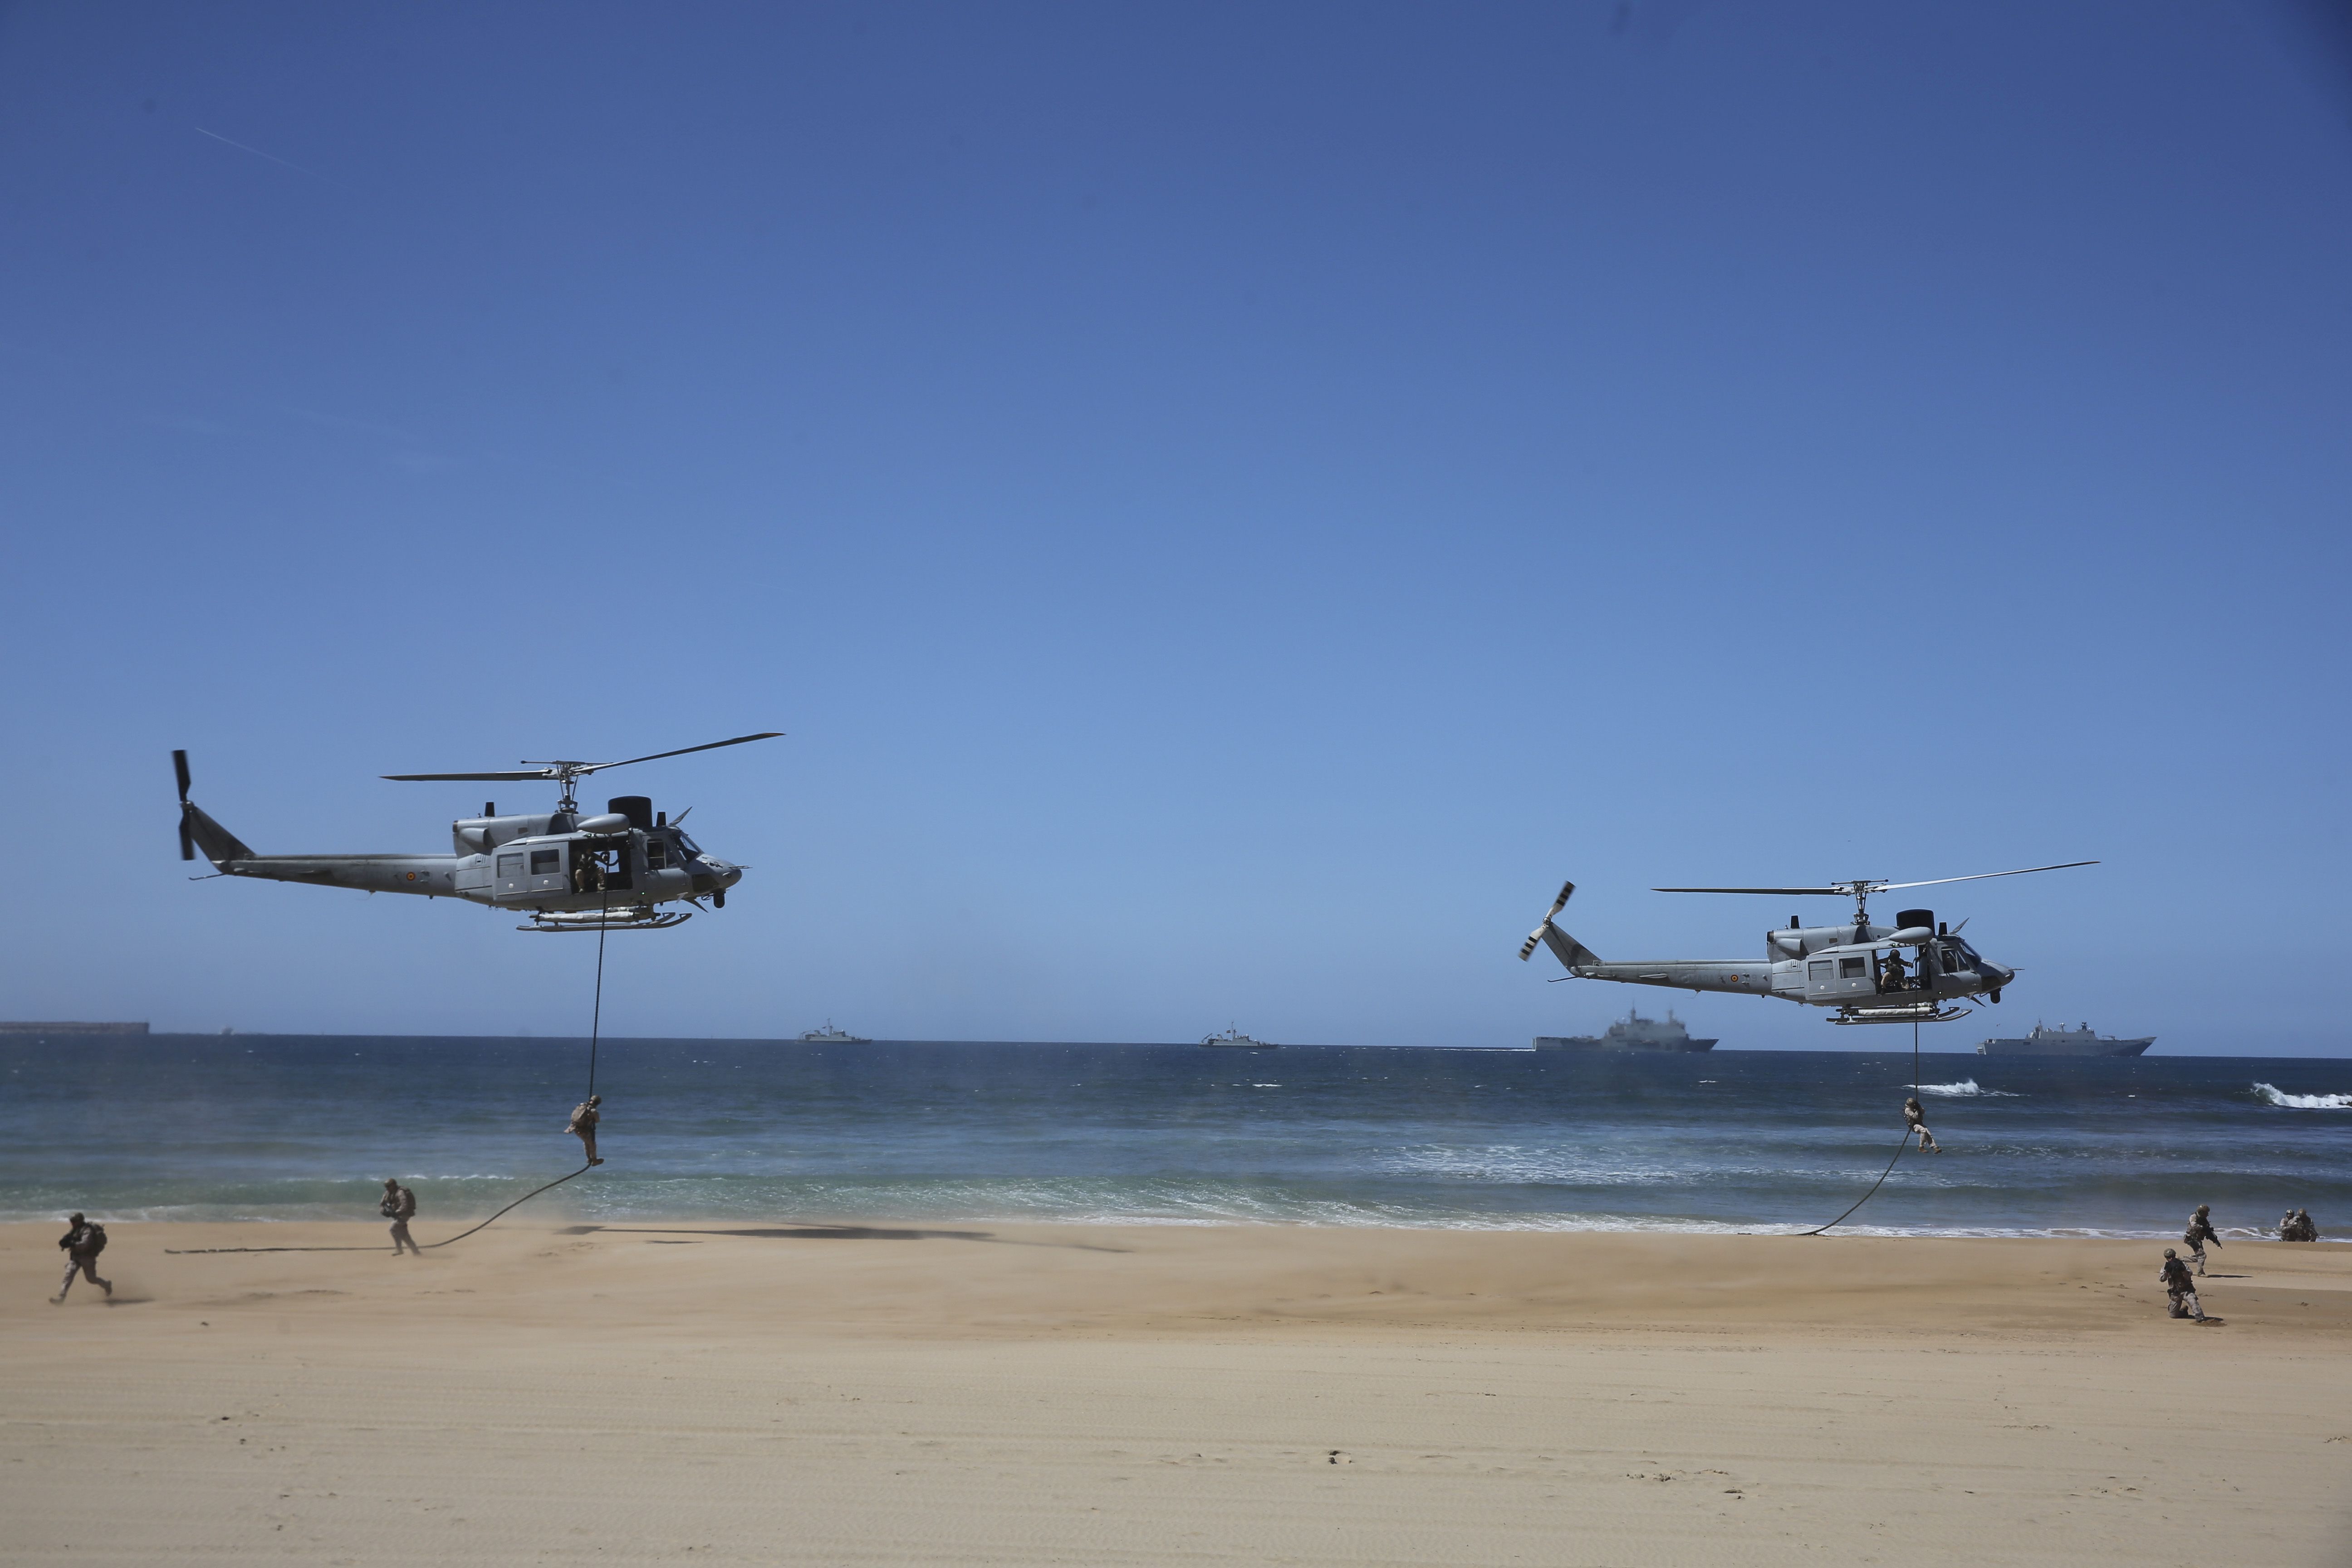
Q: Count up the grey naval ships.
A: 4